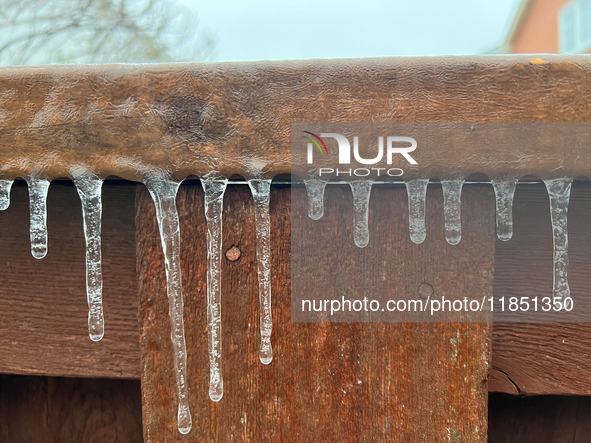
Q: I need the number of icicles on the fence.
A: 12